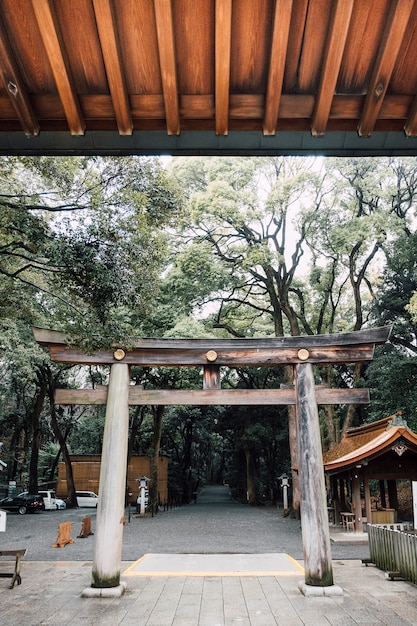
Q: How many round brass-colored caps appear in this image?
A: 3